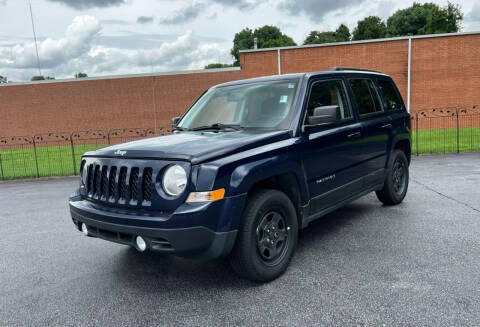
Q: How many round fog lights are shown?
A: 2